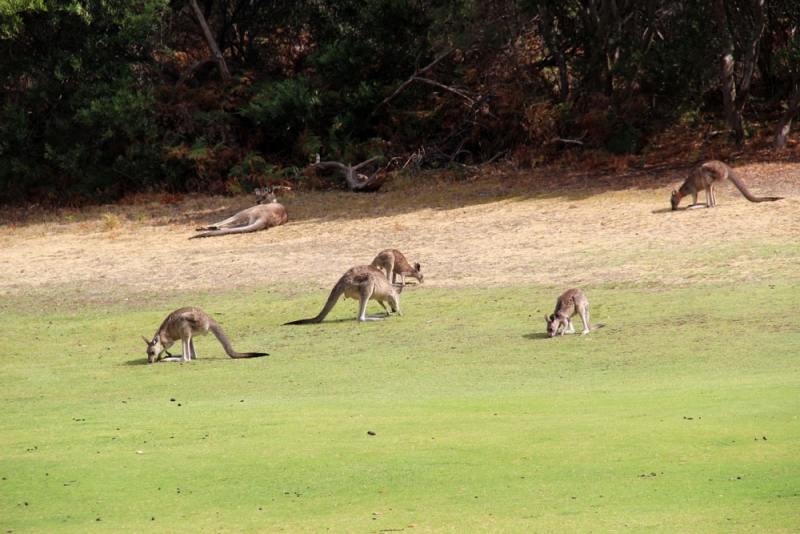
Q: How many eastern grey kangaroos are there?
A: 6